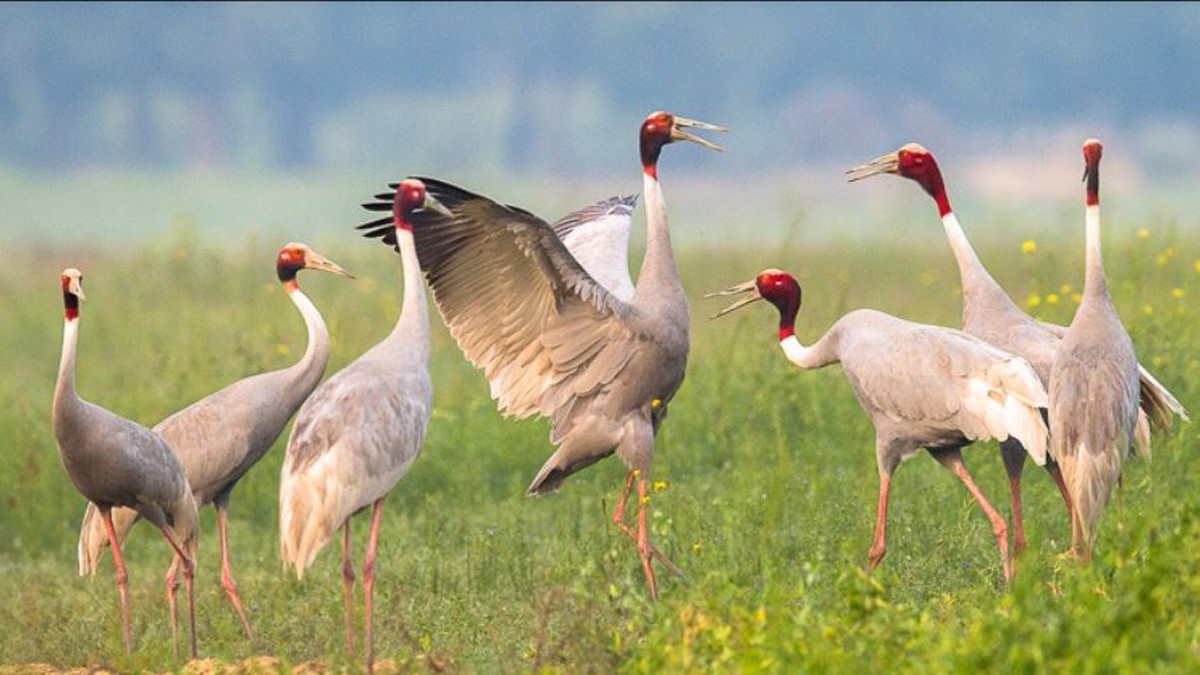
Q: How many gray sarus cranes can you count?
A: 7